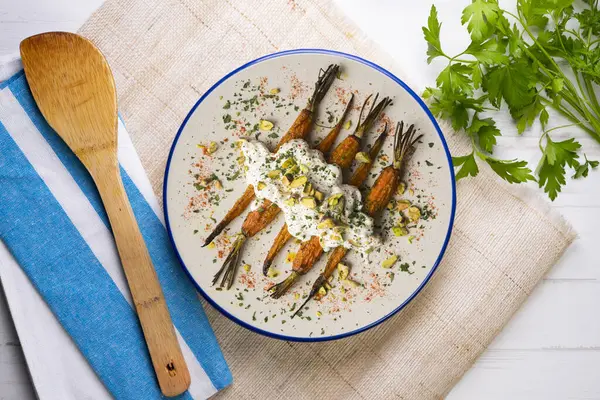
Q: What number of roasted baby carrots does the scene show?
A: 5